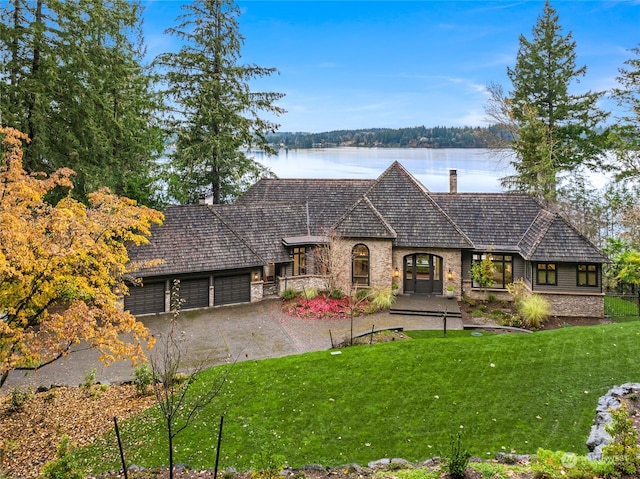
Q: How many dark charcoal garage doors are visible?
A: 3